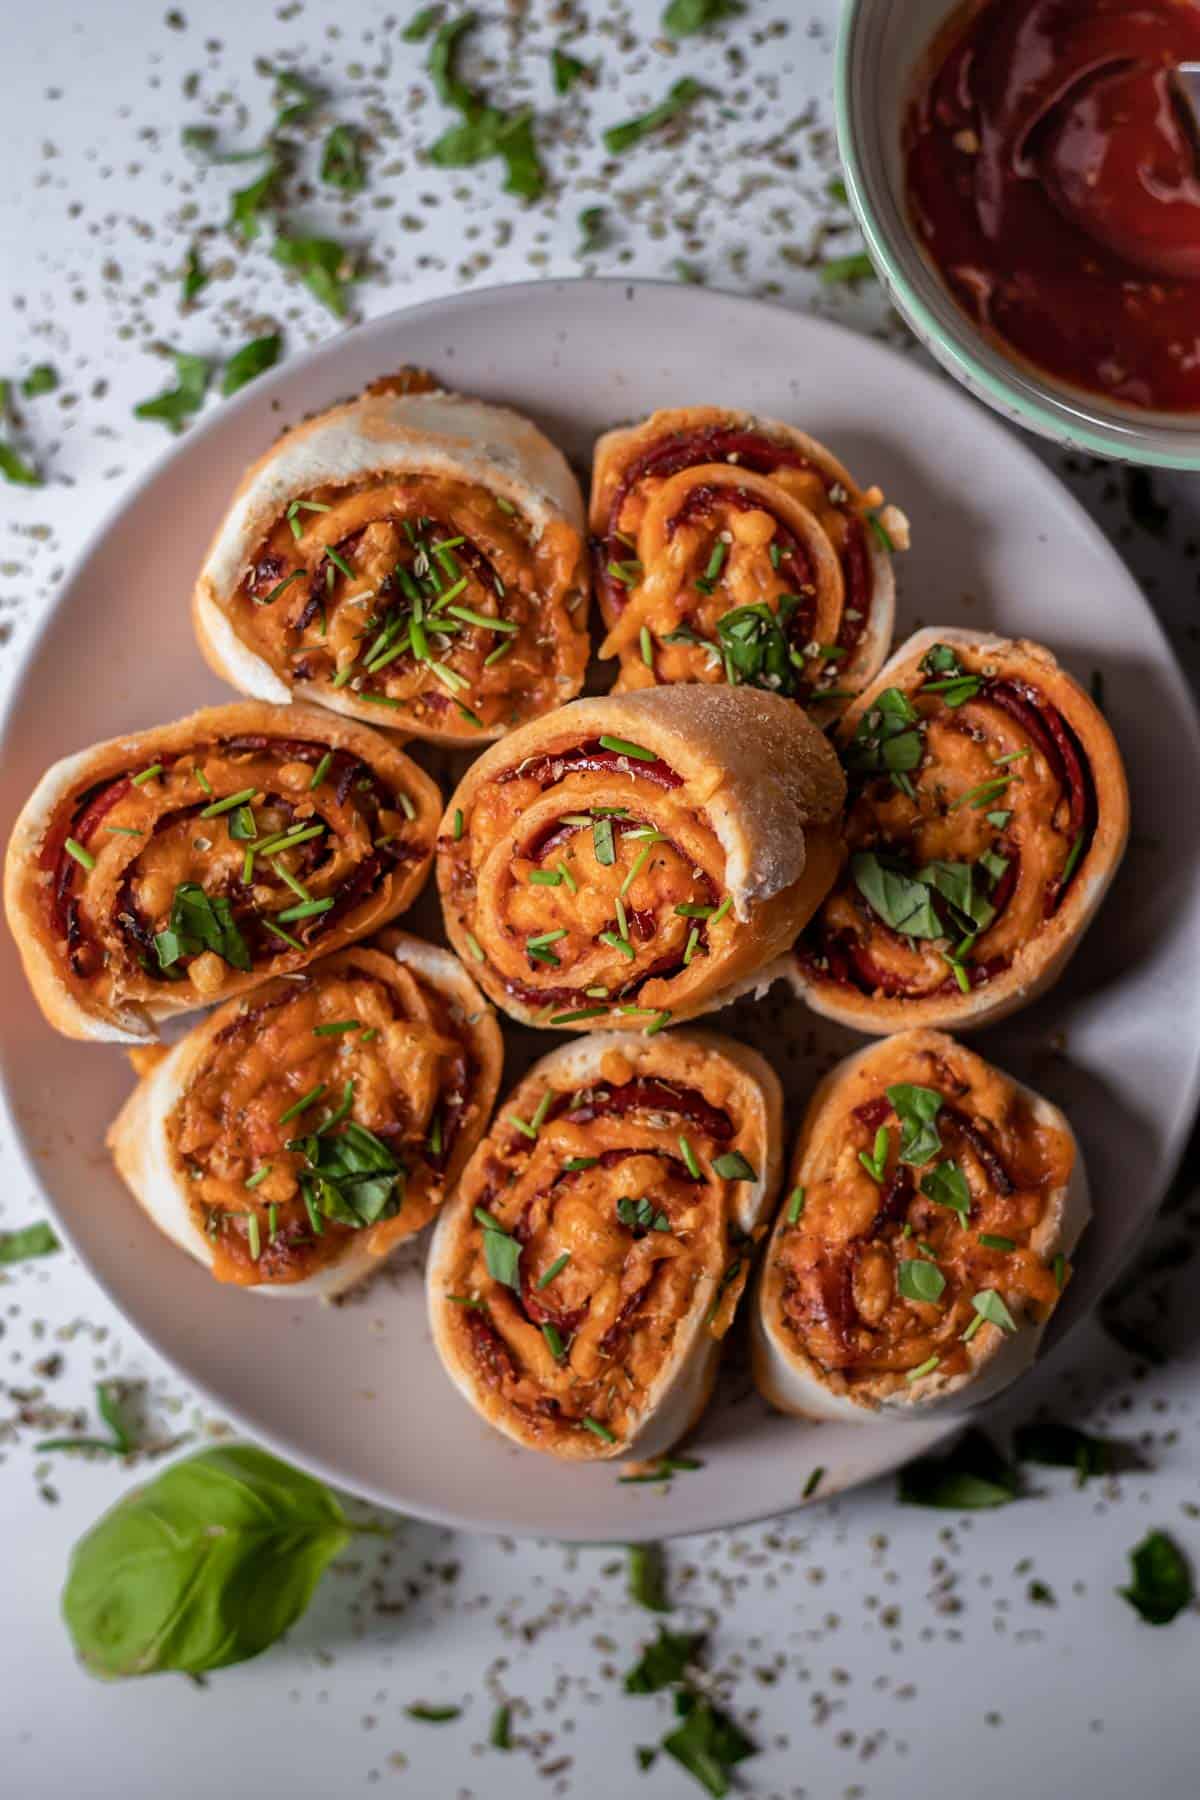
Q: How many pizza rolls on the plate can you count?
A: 8